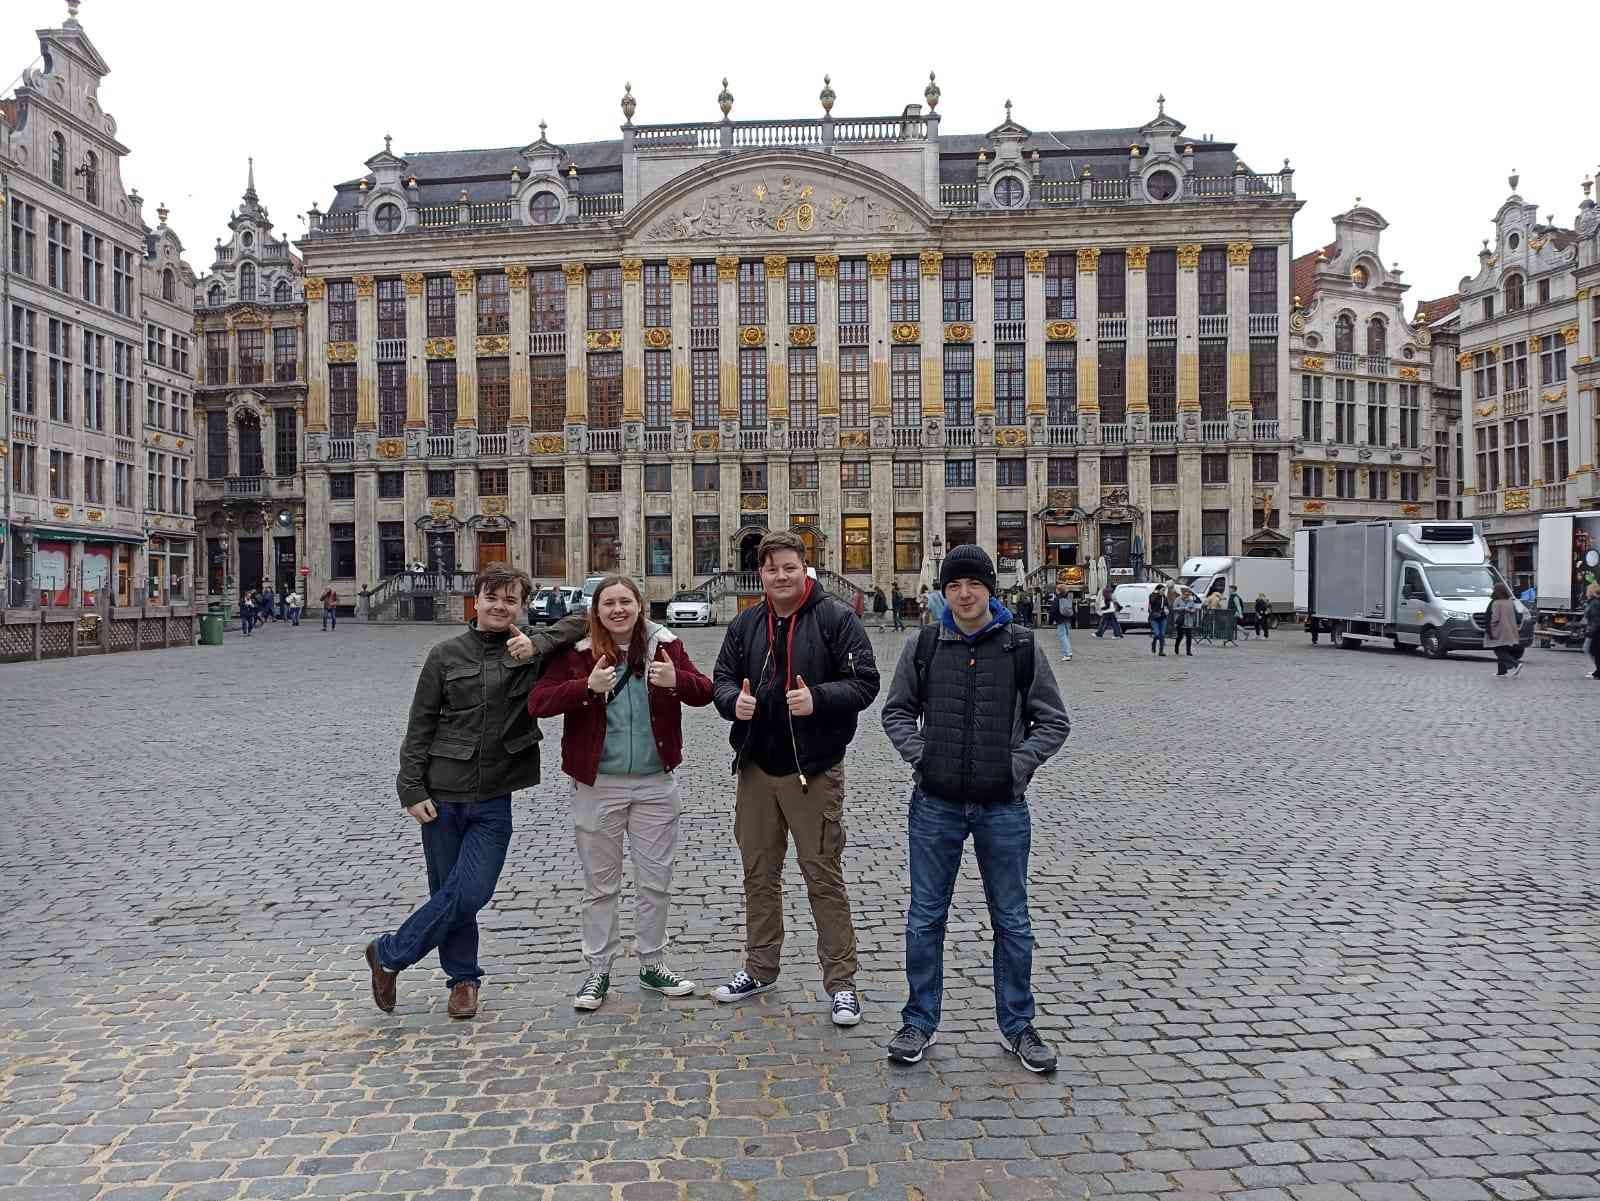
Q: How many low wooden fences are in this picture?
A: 1